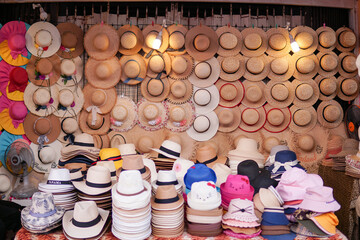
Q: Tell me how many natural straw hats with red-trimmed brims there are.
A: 3